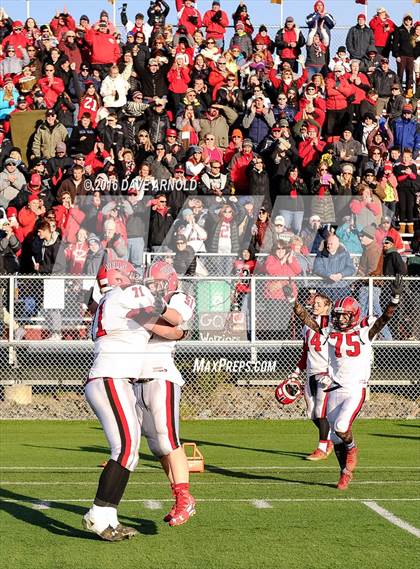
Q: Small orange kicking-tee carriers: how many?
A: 1